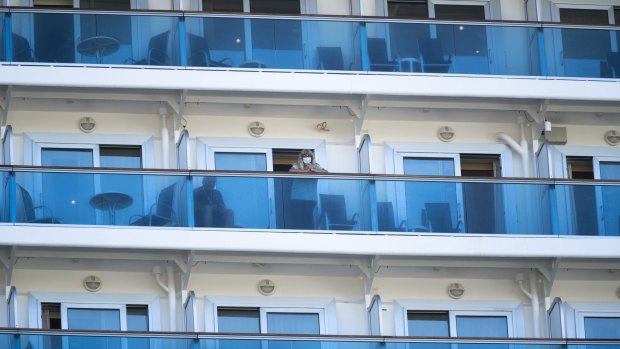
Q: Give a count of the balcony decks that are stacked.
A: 3